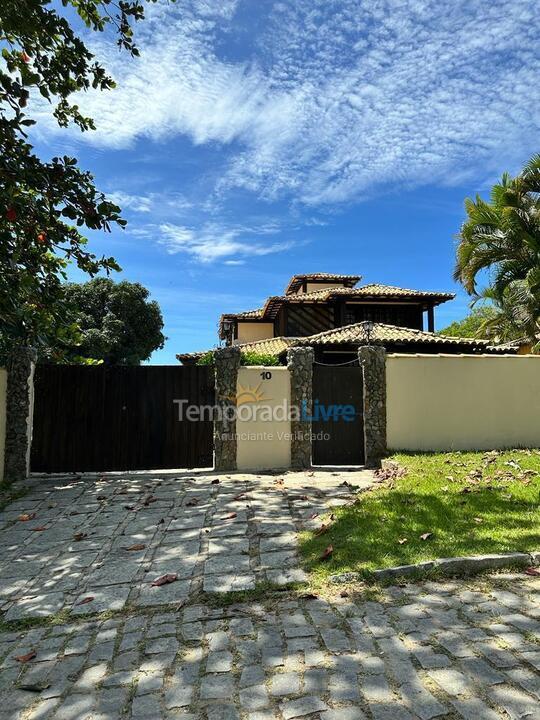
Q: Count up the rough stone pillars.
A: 4